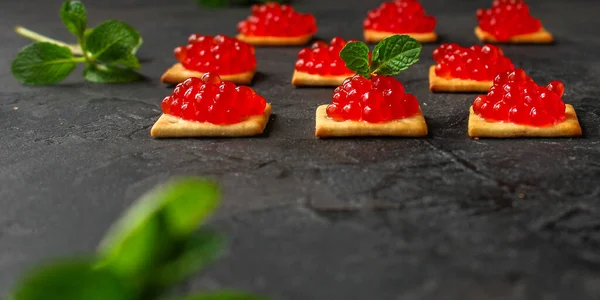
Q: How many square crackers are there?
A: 9